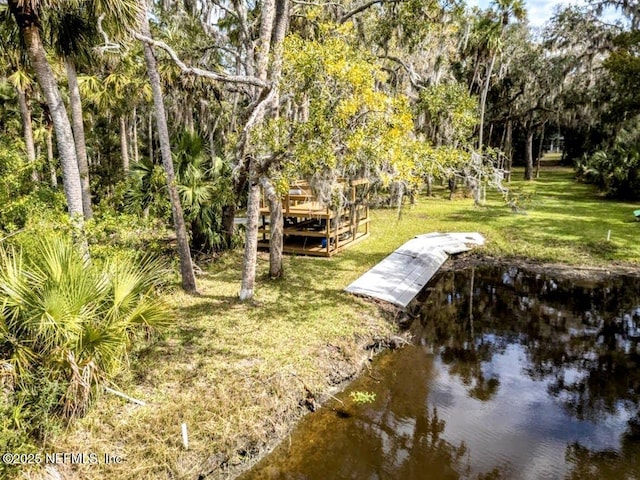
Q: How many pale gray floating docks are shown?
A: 1